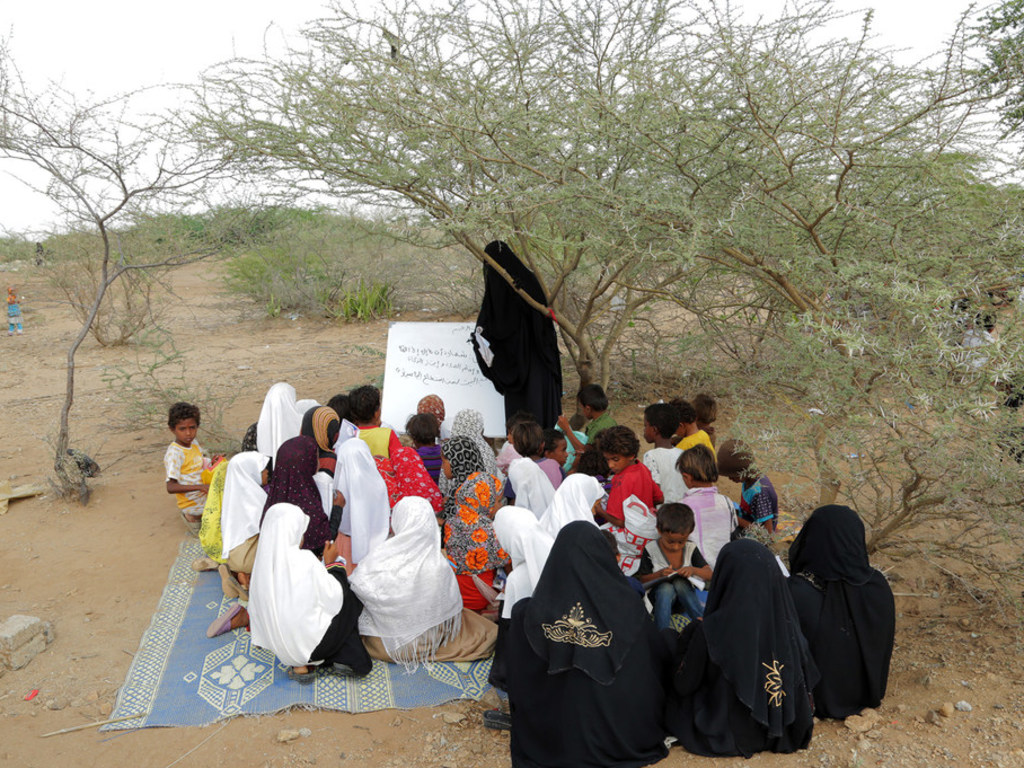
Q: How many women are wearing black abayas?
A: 4